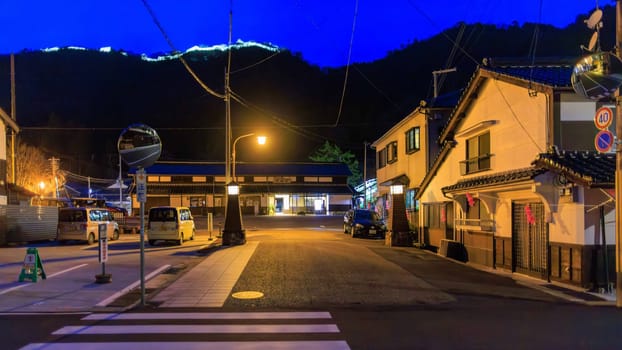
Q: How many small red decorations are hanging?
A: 3